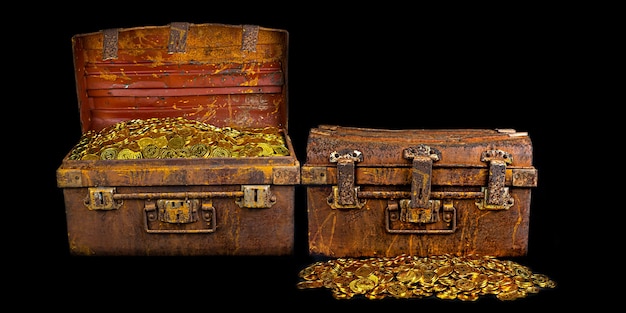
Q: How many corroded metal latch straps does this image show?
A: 6